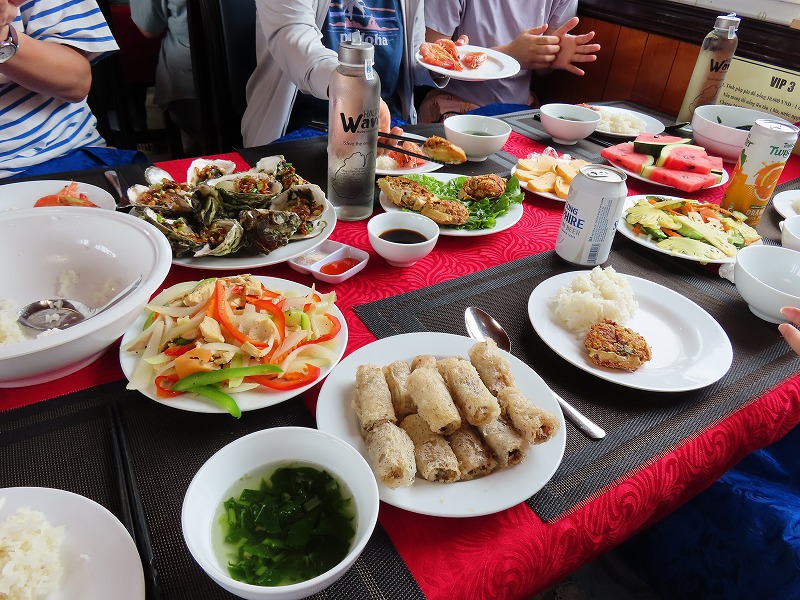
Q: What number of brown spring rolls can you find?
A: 11